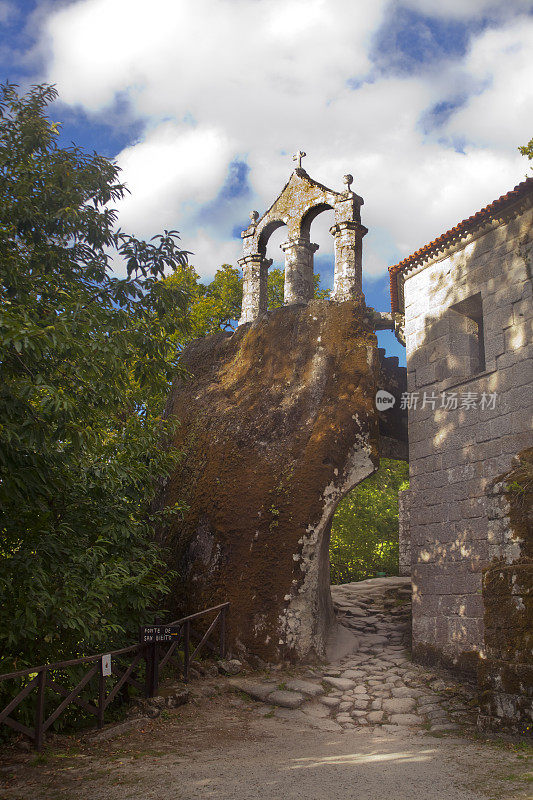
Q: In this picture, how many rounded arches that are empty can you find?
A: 2